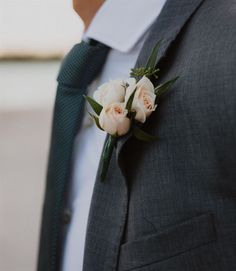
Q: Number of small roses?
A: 3